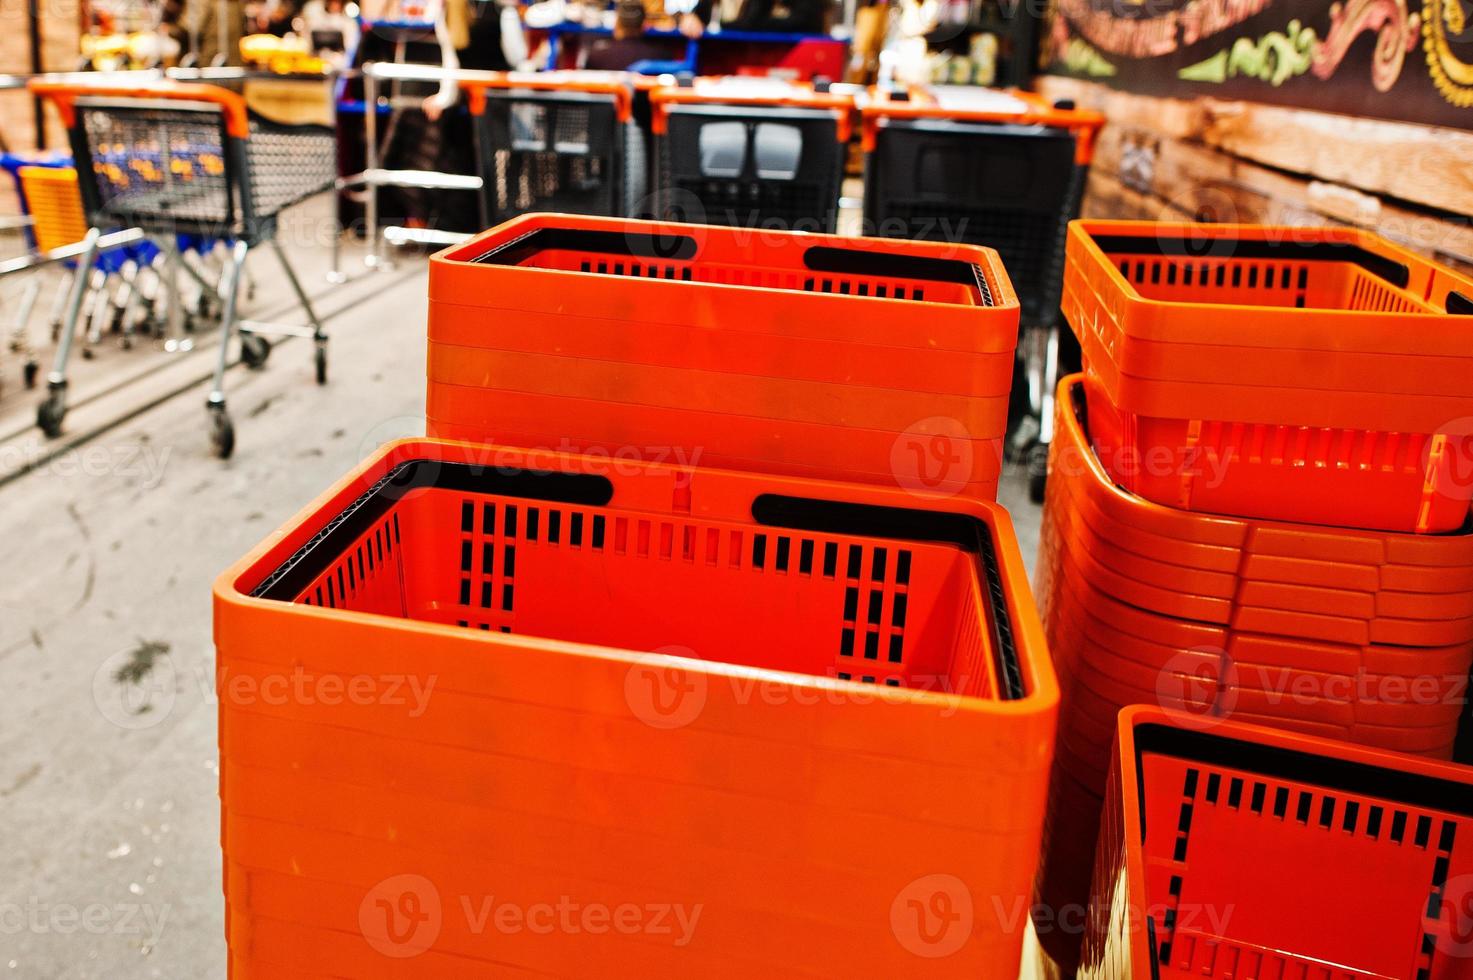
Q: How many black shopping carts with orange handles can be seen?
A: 4